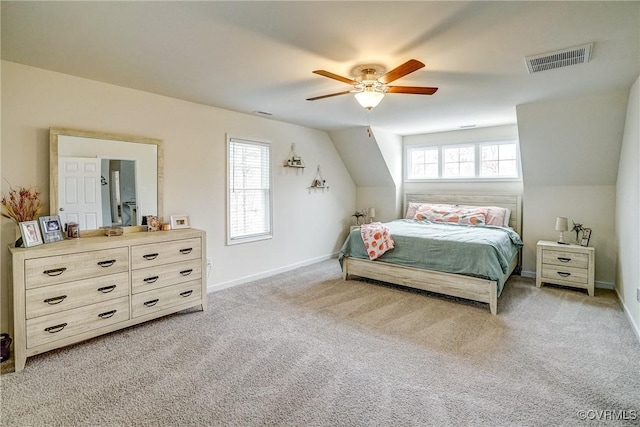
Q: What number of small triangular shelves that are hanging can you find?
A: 2